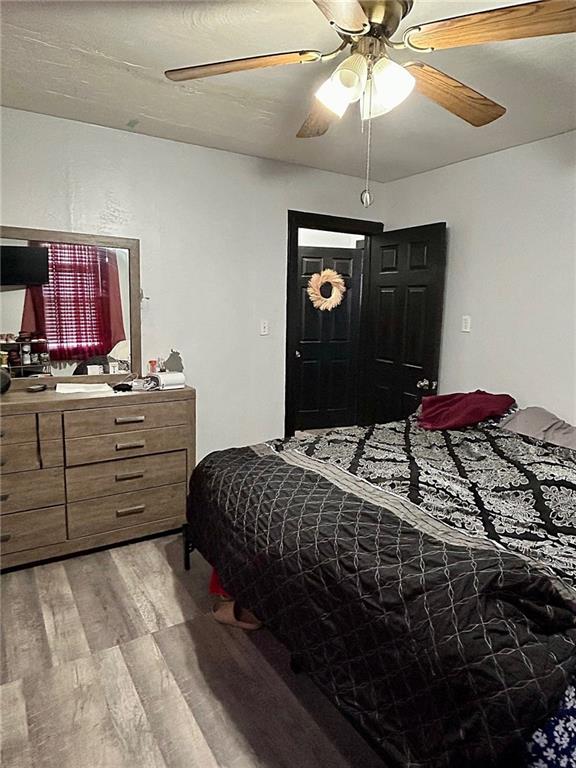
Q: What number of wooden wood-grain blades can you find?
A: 5